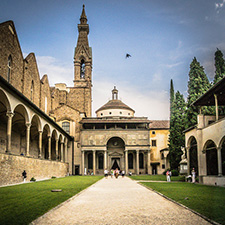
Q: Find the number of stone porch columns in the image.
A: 6